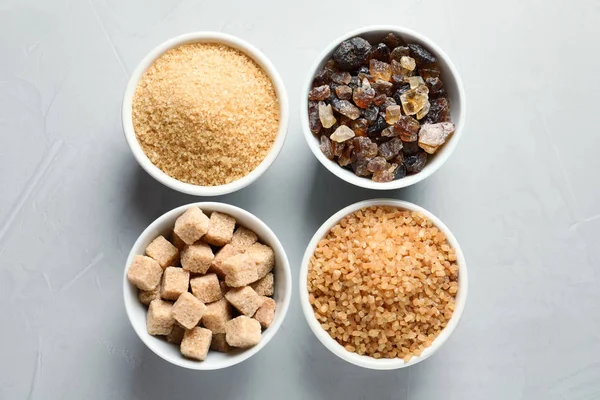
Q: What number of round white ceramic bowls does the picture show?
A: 4